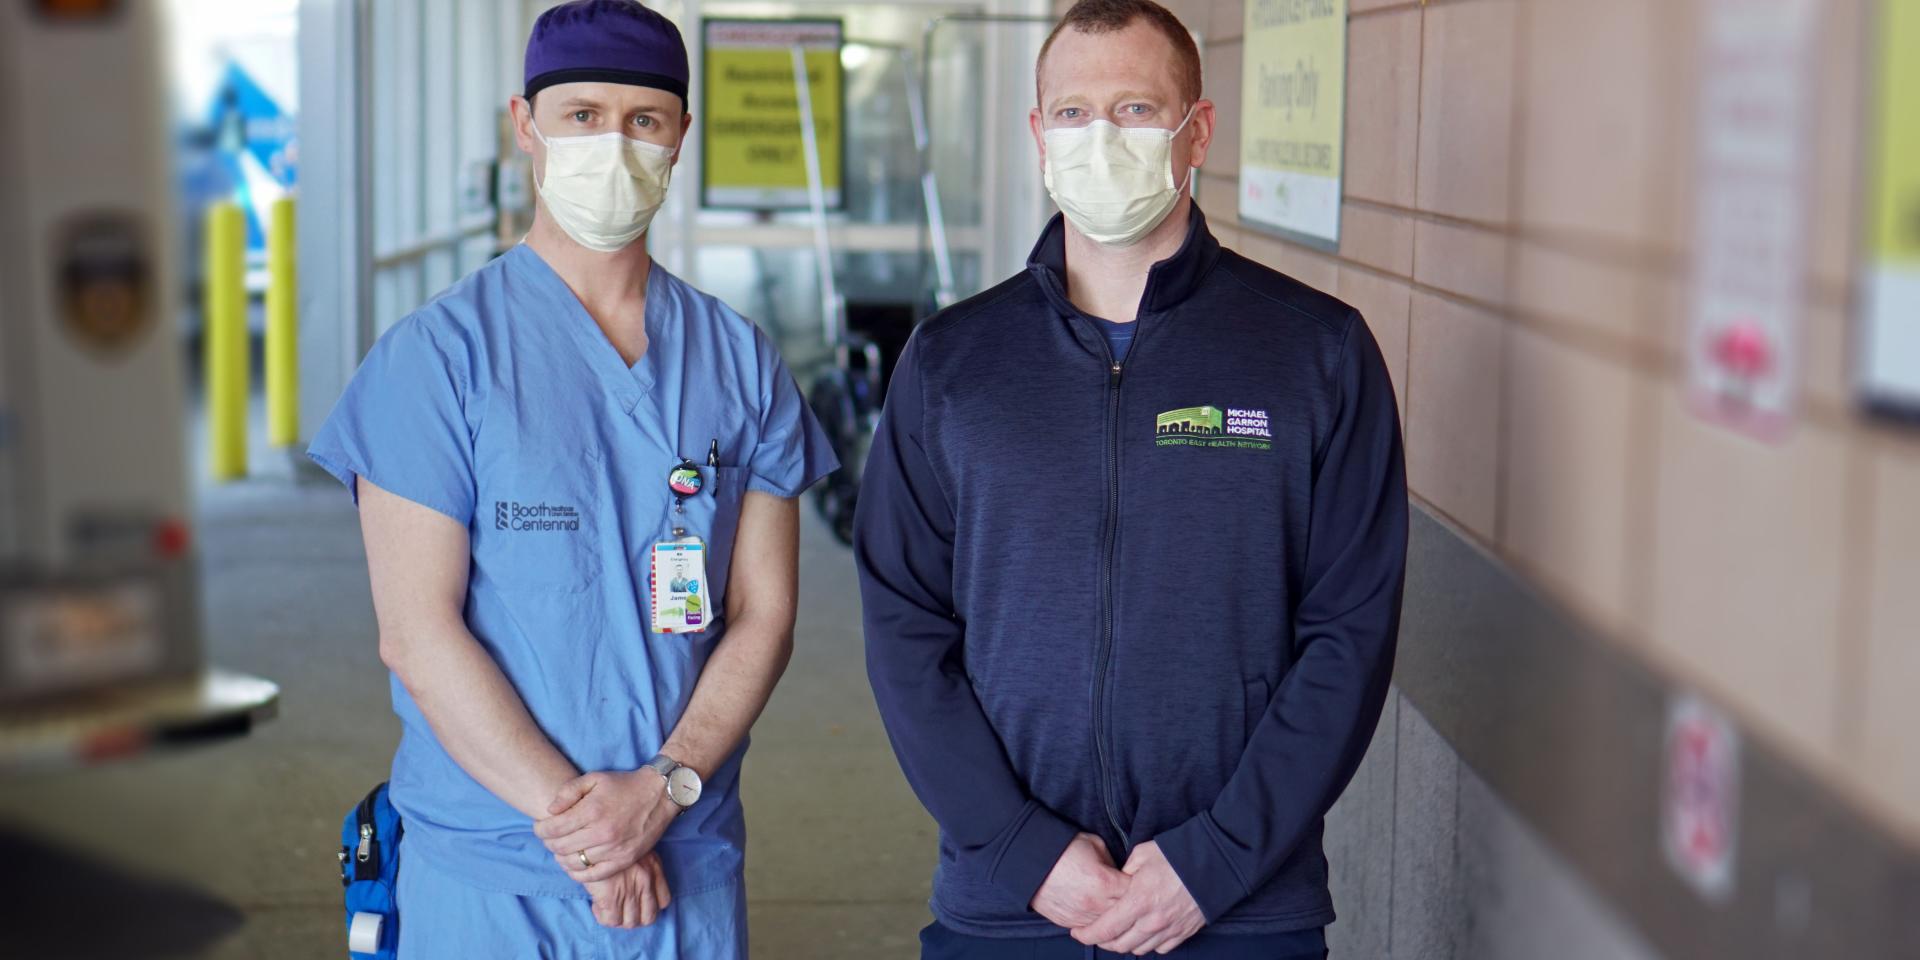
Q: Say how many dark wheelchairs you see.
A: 1